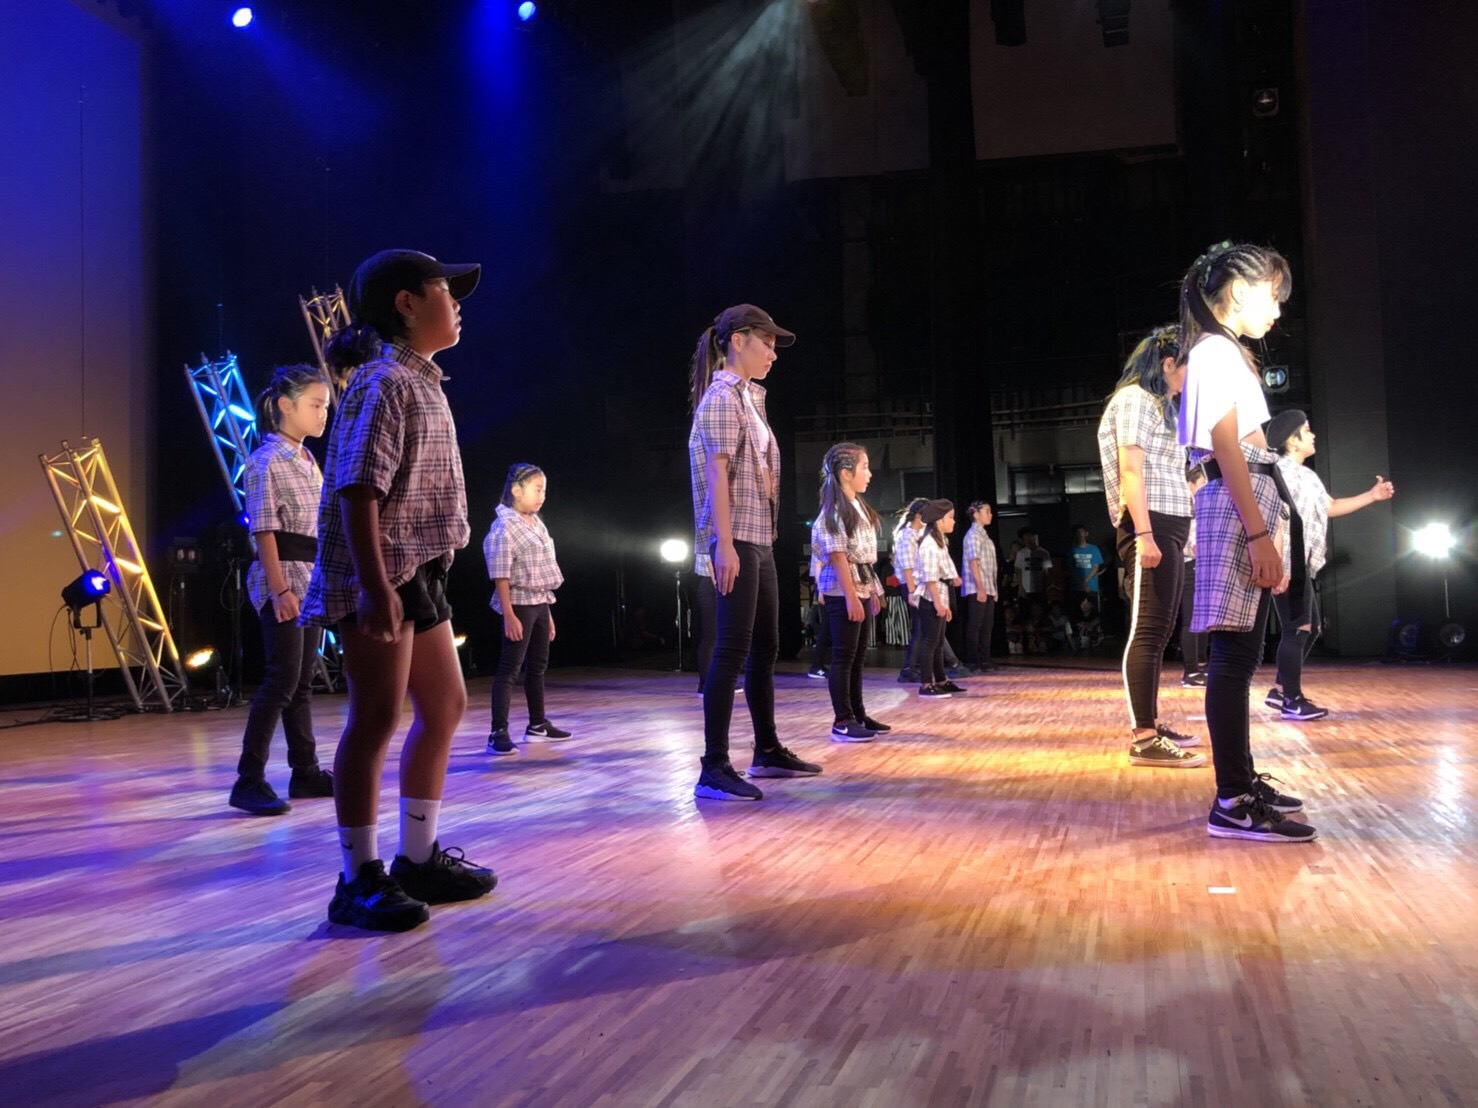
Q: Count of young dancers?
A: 14